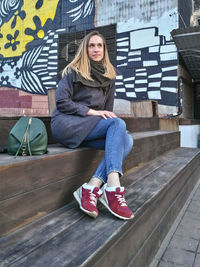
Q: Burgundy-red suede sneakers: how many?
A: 2